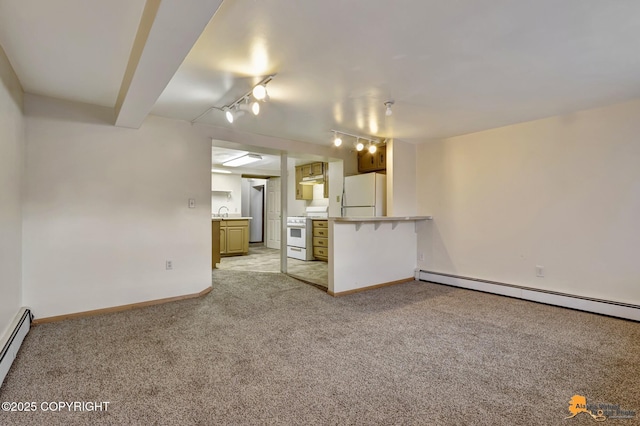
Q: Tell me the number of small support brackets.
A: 3